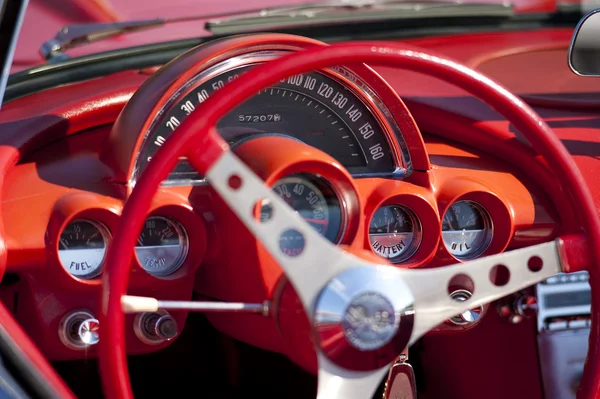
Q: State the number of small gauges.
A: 4